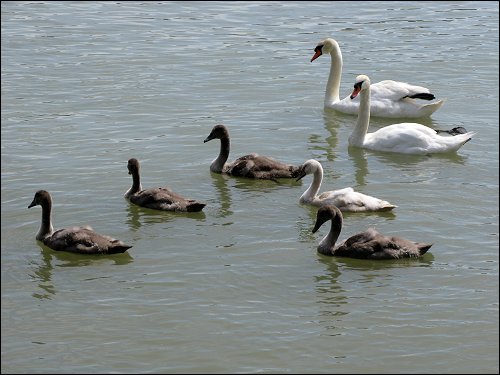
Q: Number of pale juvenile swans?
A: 1